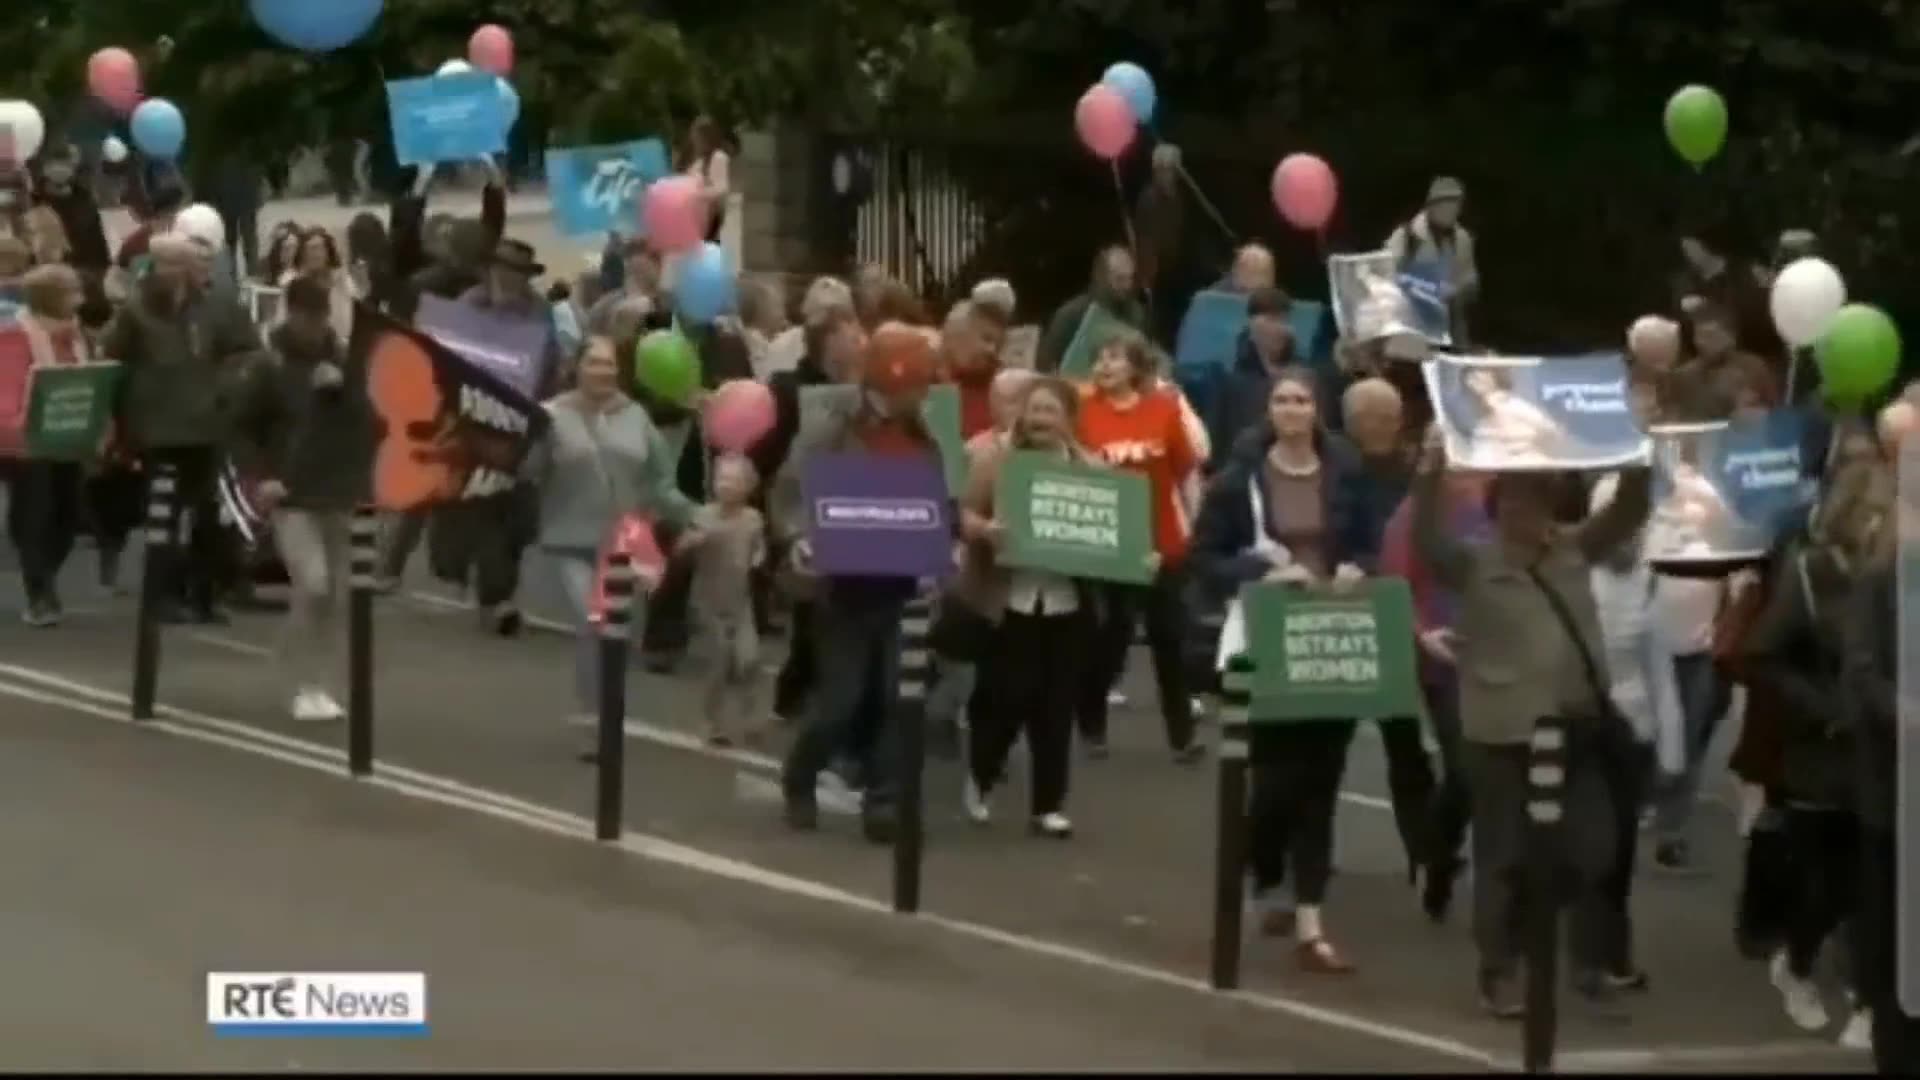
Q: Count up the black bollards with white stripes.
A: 6